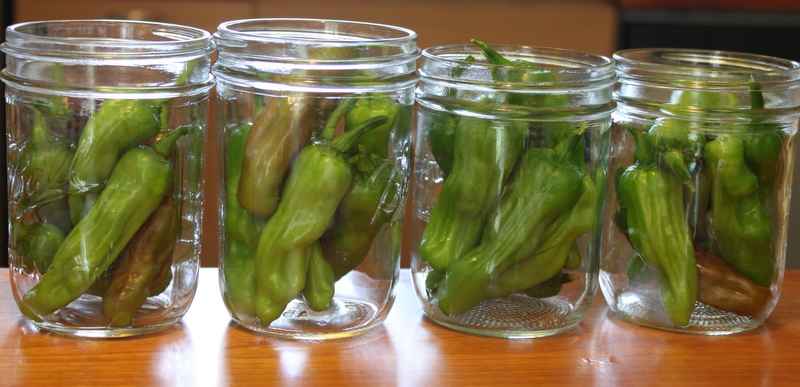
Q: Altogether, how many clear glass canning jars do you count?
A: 4